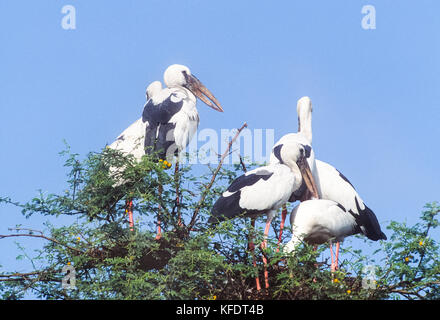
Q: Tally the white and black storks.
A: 5